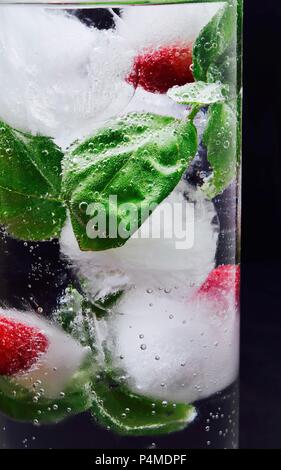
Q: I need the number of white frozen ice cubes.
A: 5